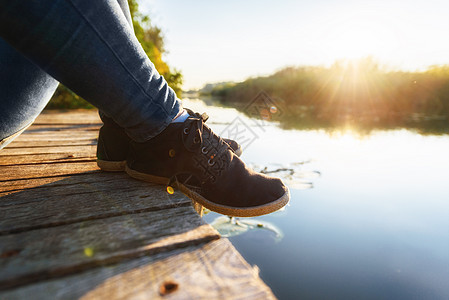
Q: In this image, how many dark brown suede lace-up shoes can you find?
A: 2